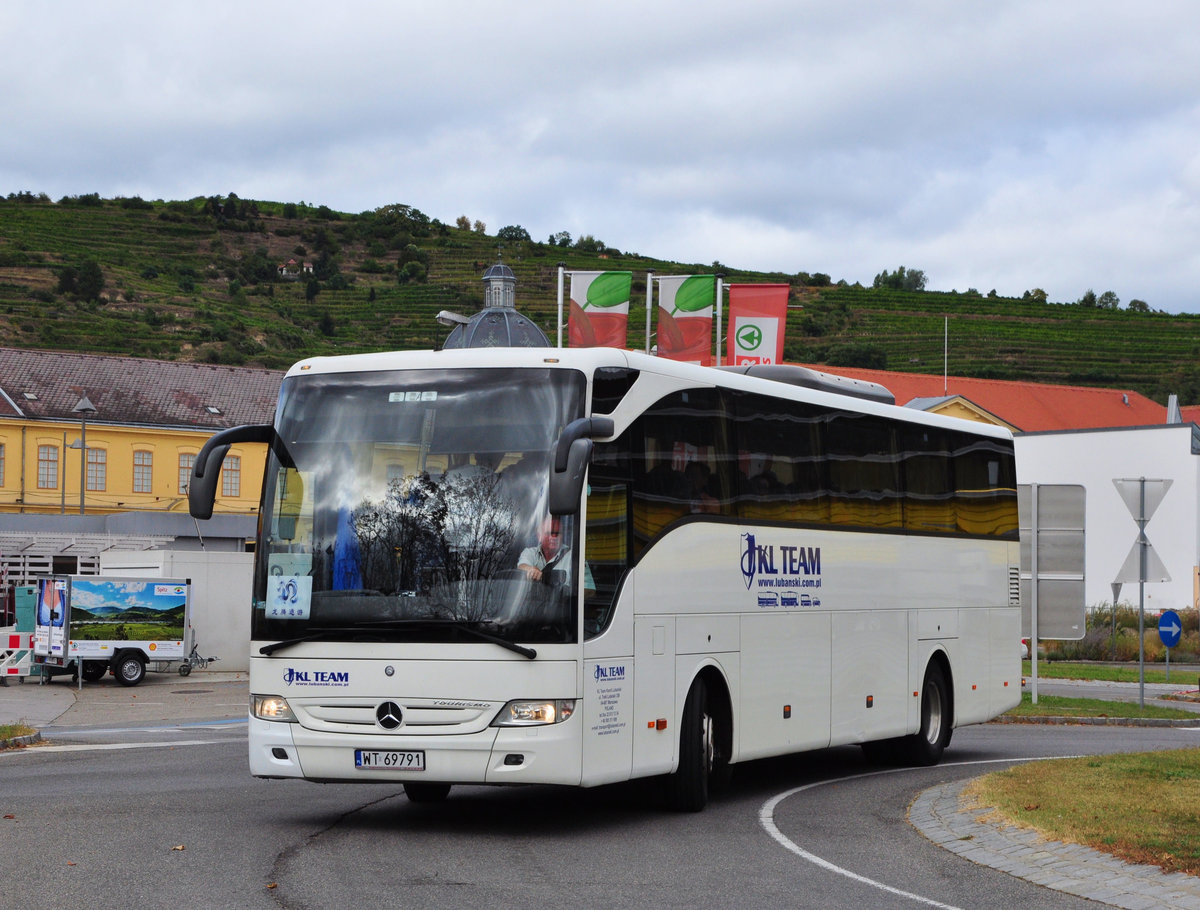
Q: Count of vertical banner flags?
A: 3